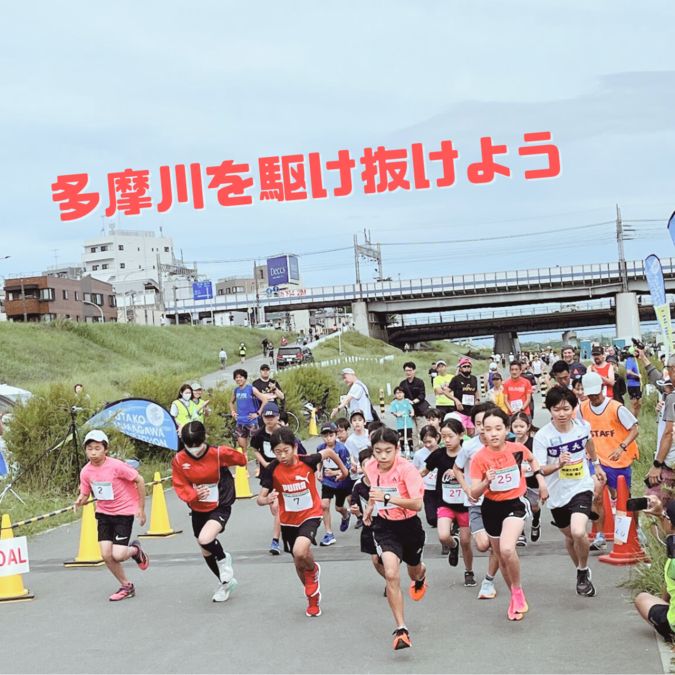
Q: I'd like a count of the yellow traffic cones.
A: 5